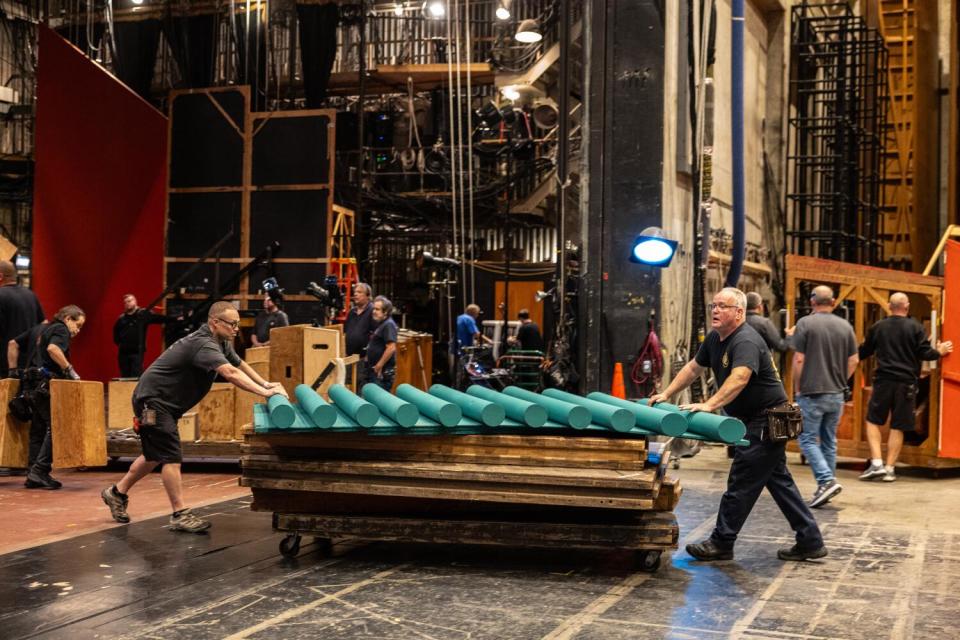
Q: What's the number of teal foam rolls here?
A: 11